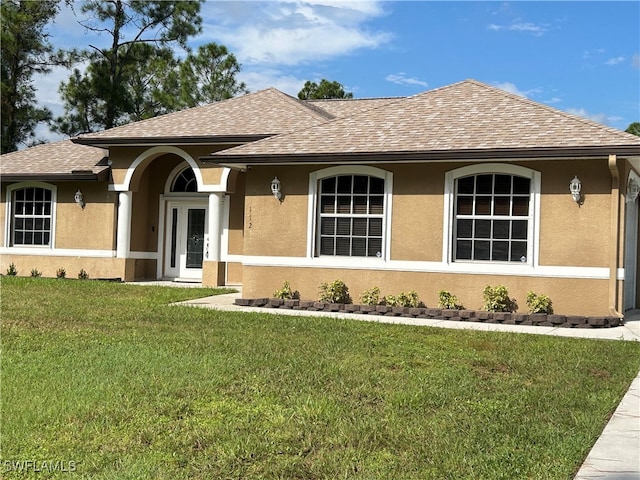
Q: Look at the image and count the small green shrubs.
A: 11